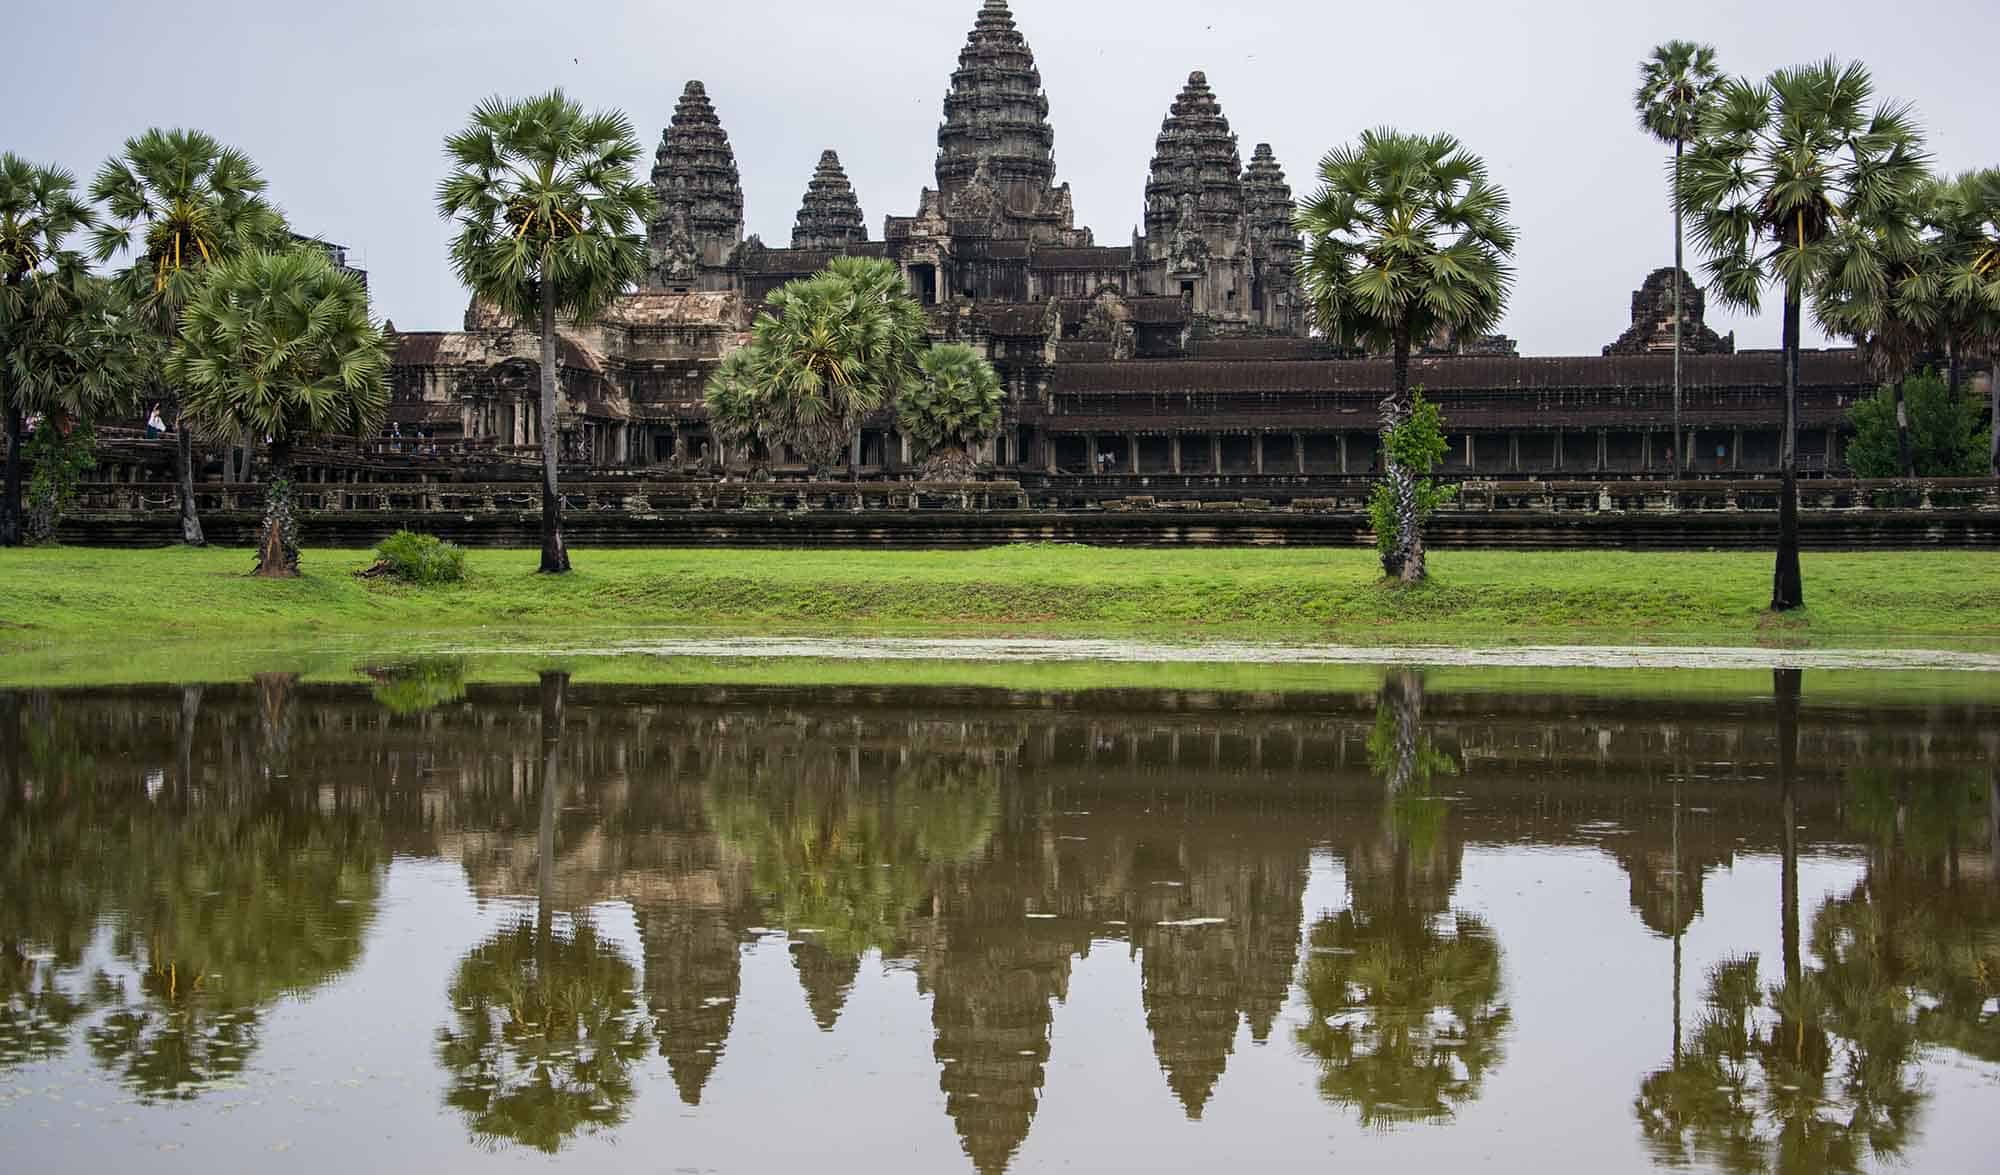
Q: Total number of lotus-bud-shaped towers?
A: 5